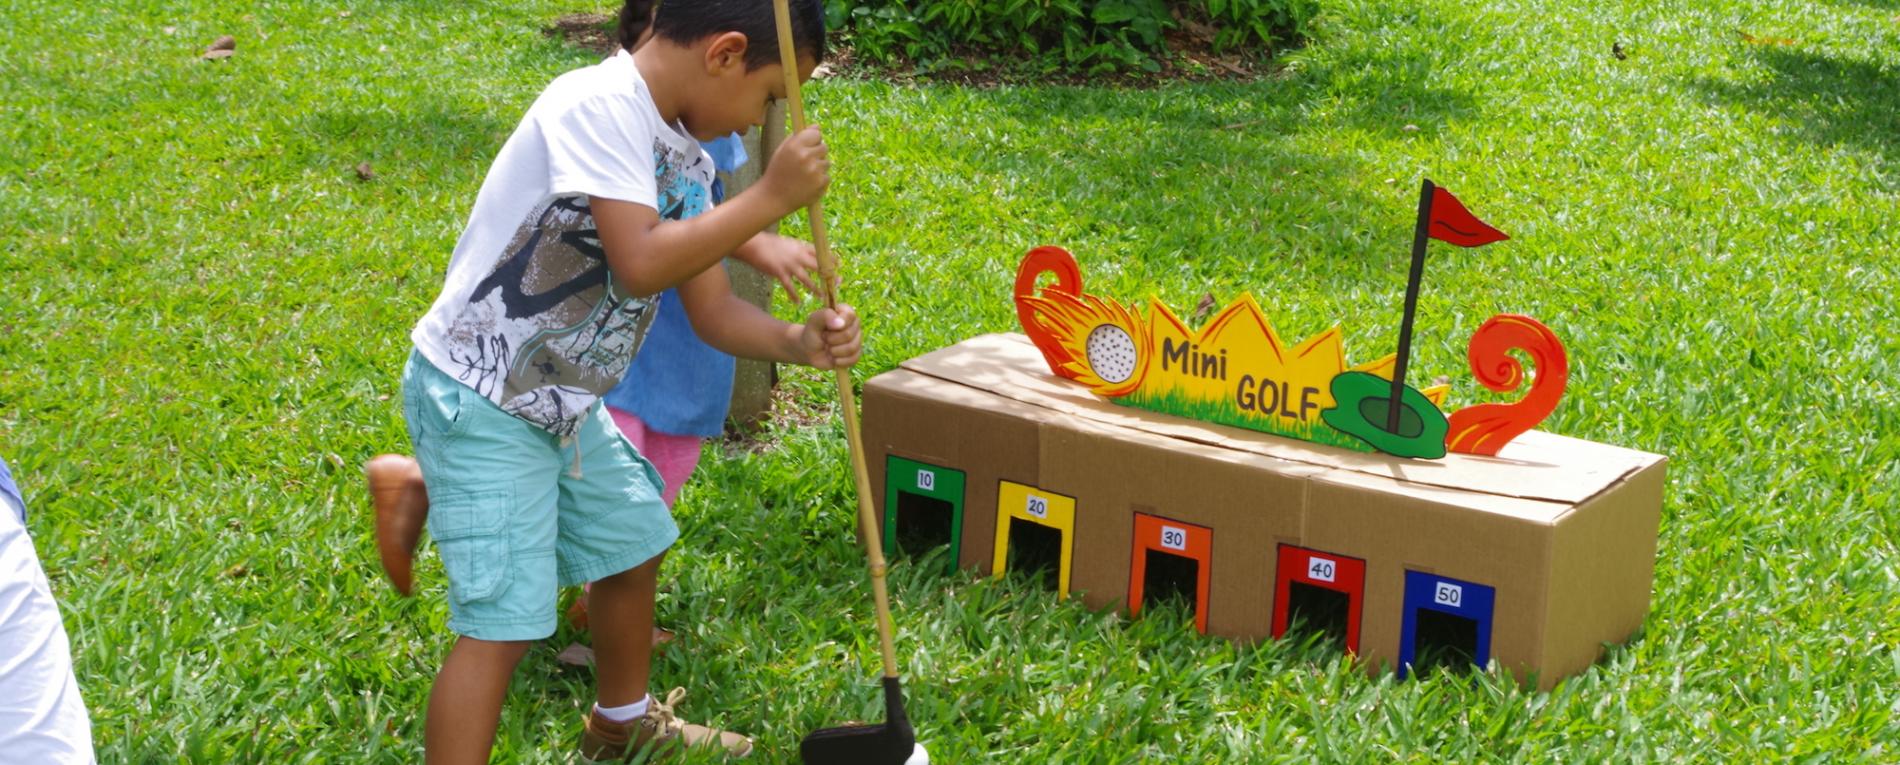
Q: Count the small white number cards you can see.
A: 5